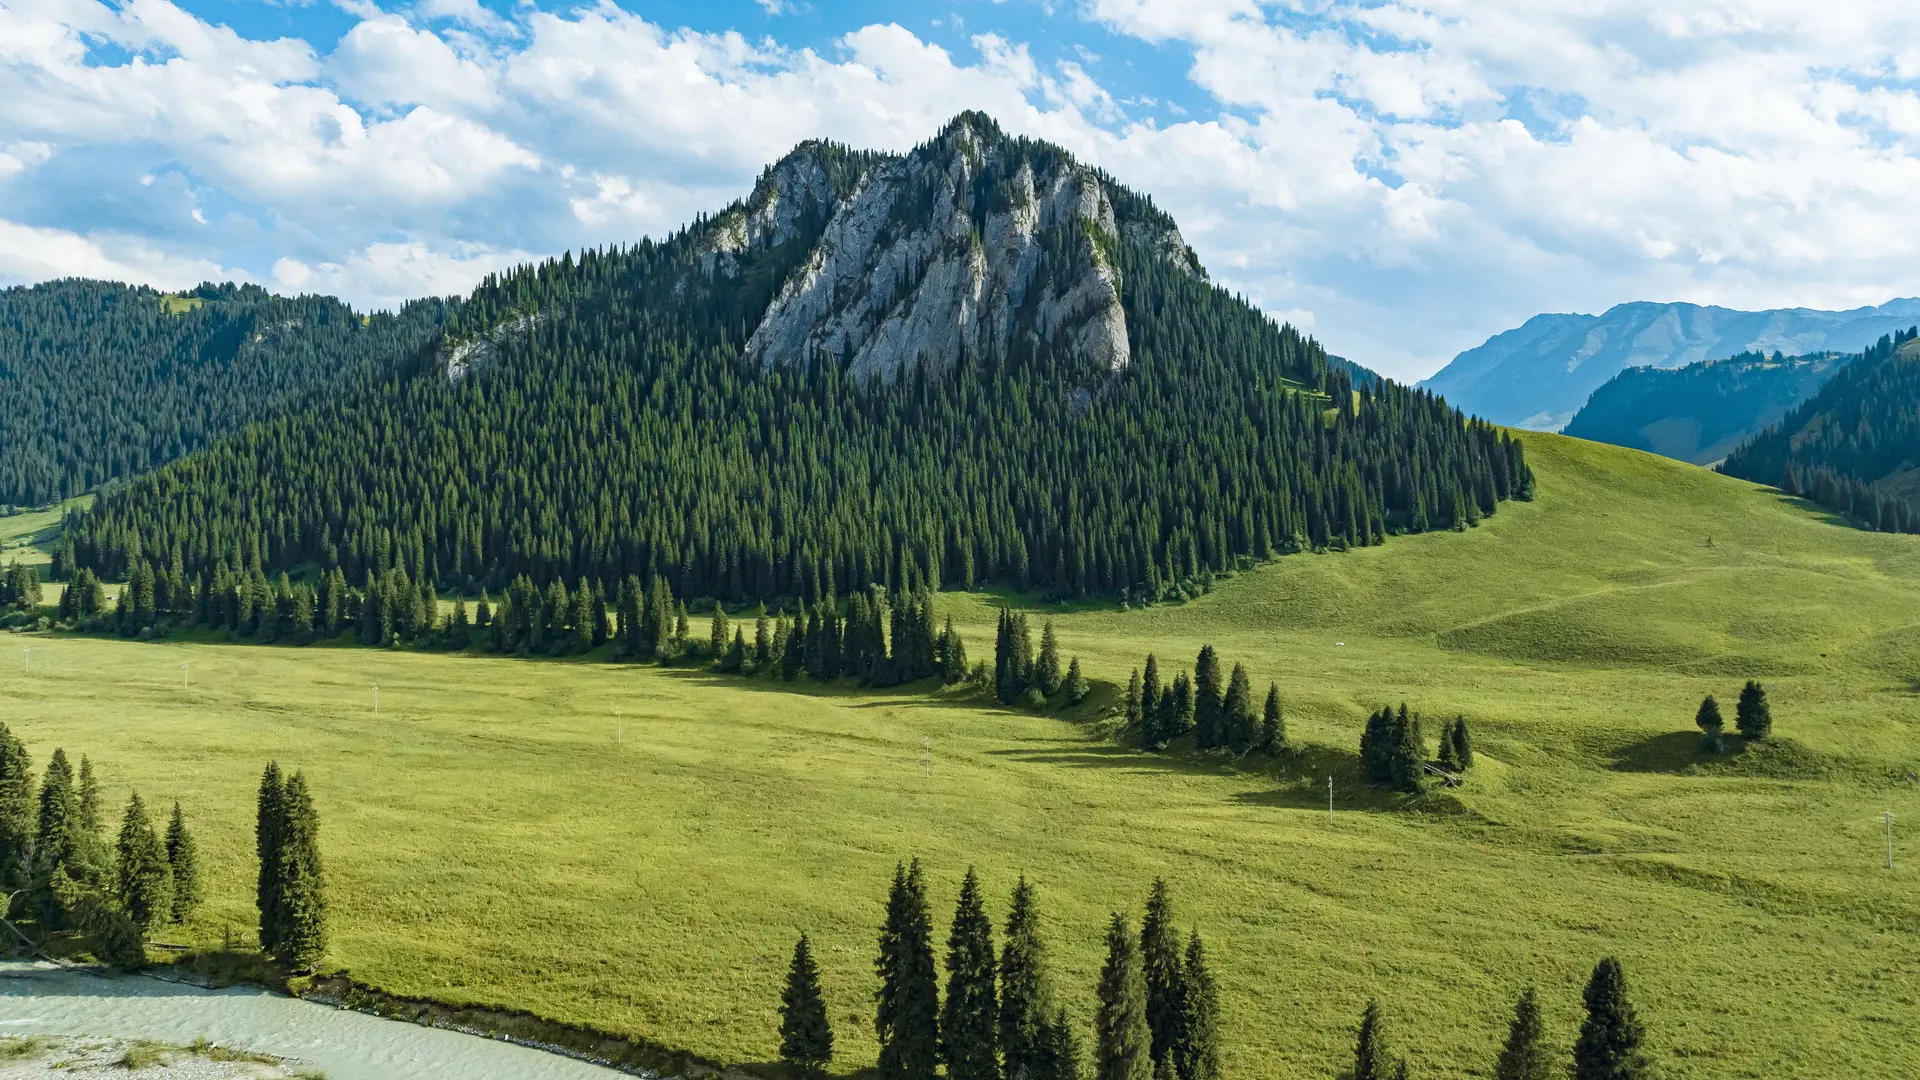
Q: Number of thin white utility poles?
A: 7